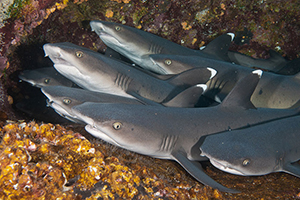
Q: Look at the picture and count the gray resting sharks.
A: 7